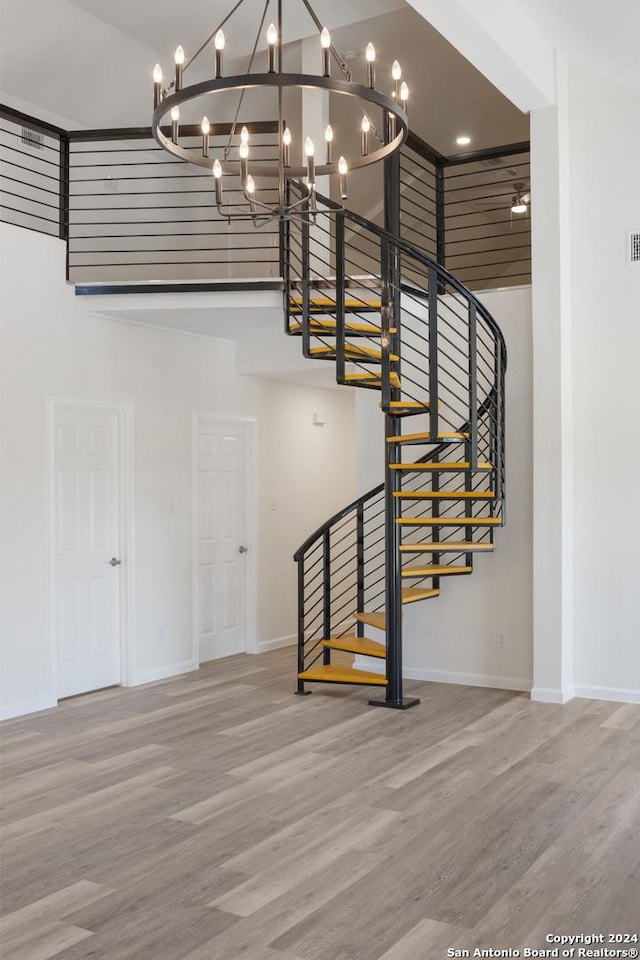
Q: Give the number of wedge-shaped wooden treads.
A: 15